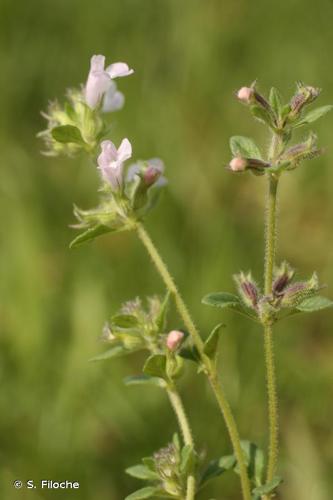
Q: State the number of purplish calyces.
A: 7